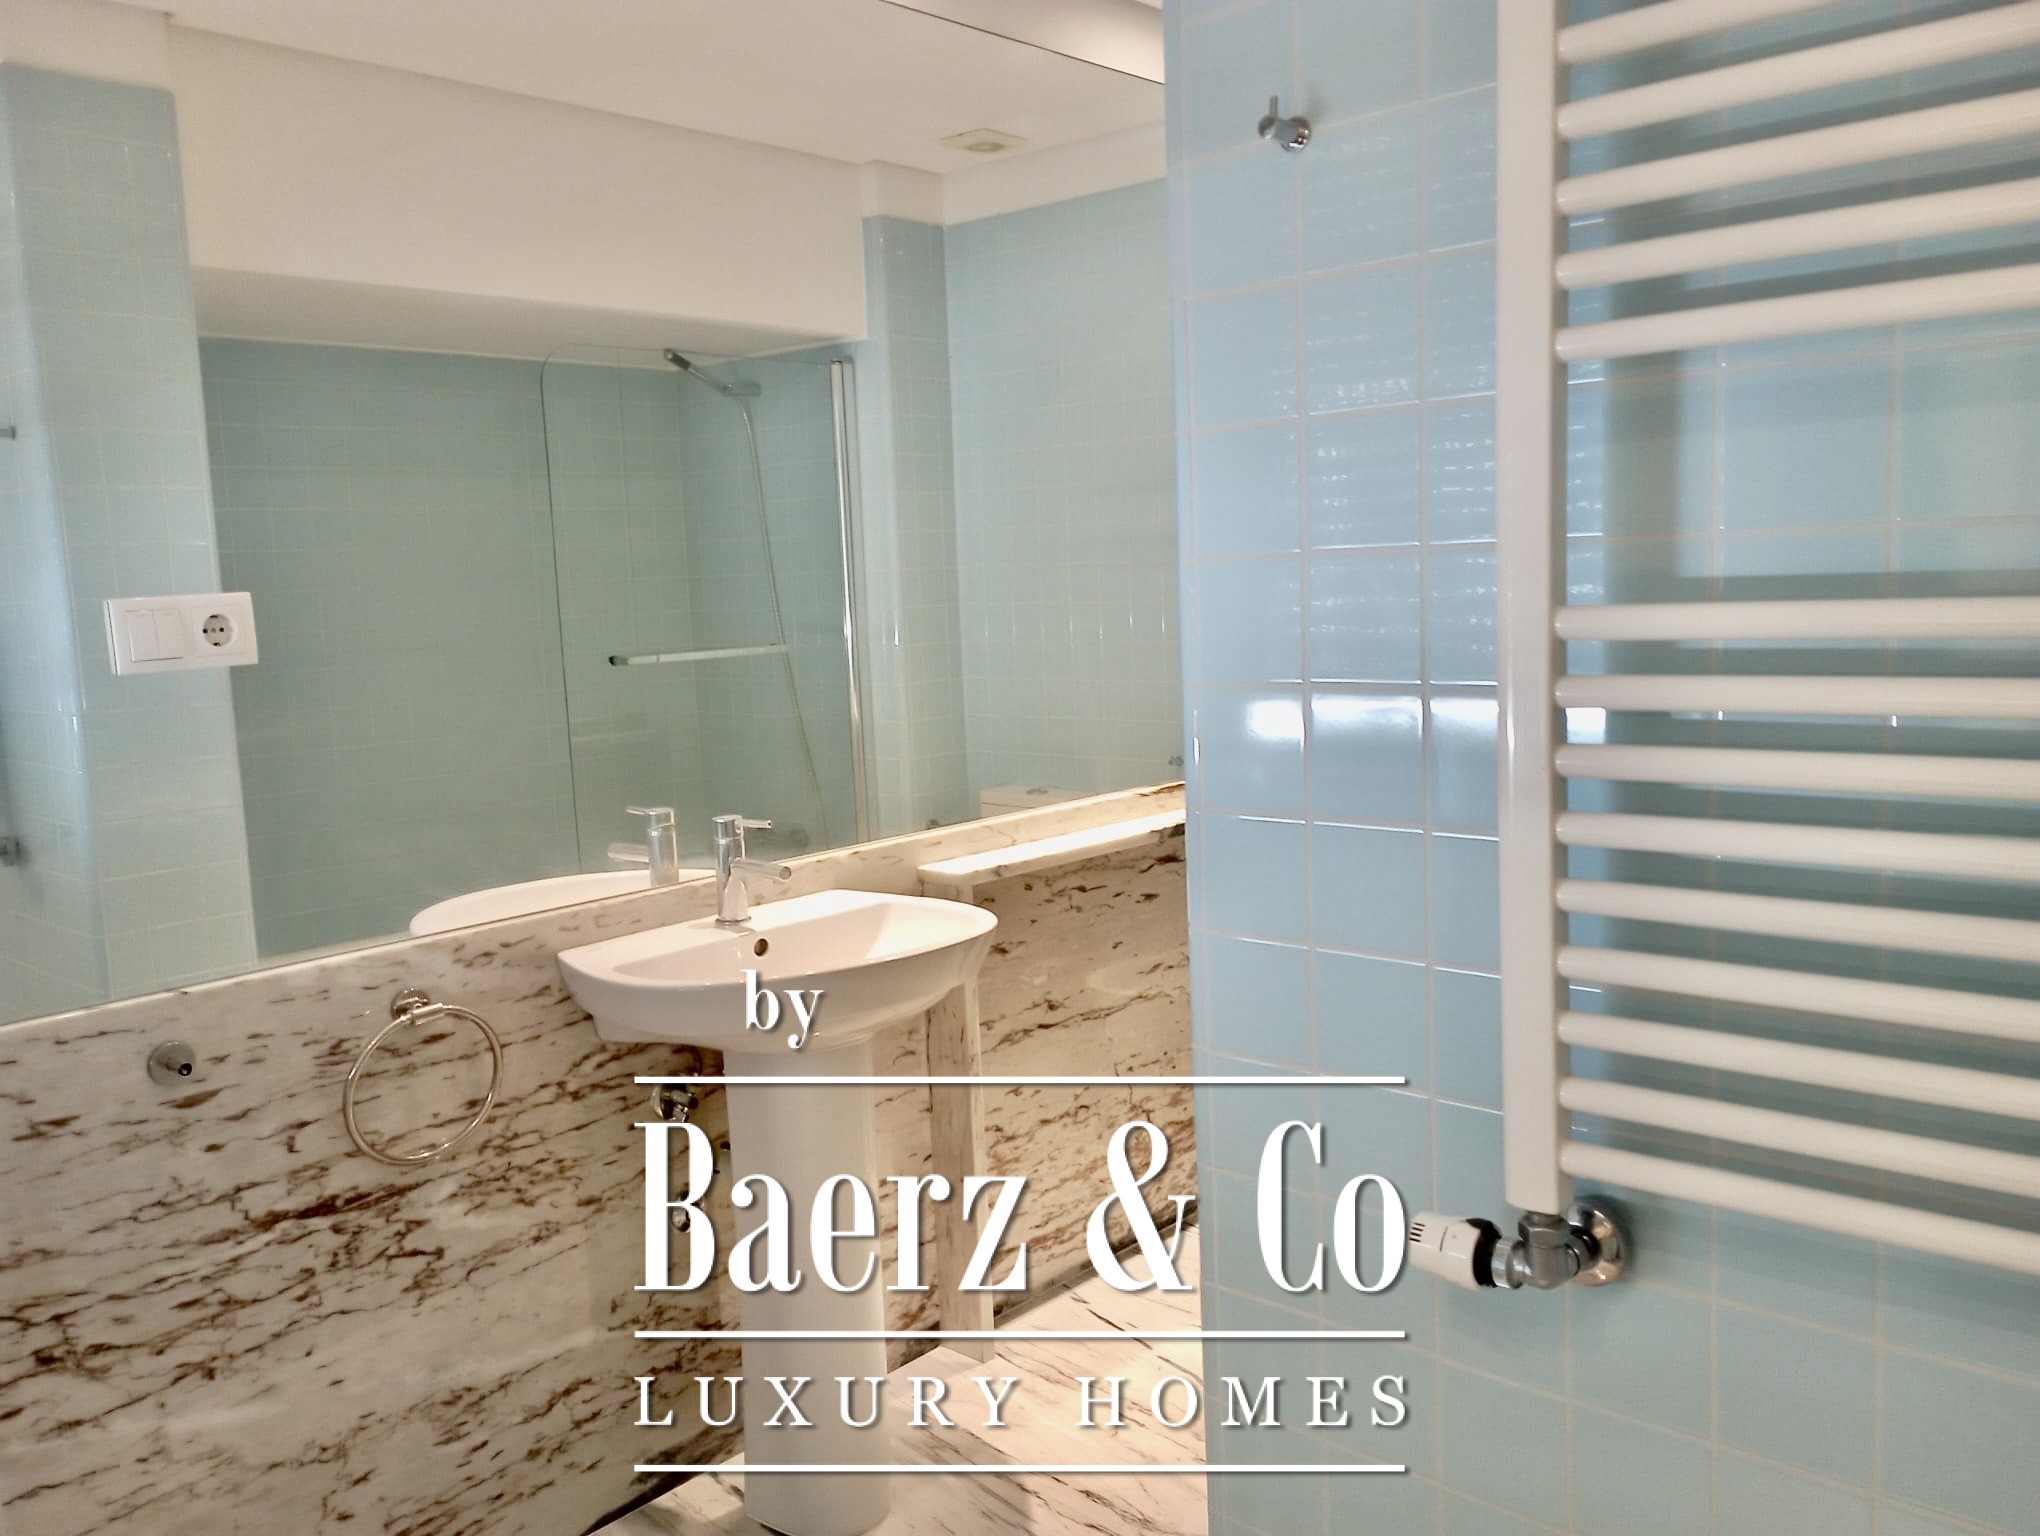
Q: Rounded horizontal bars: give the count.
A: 14